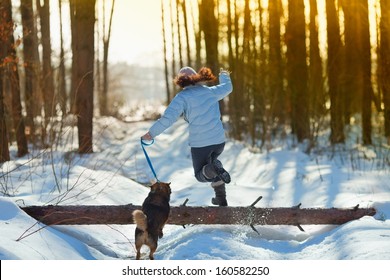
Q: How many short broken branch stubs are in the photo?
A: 7